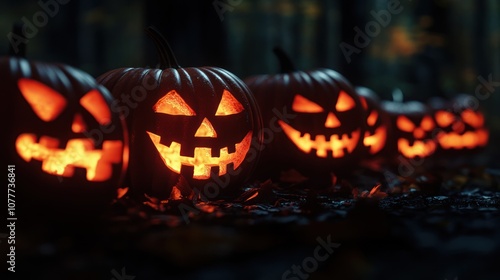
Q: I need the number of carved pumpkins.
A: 6